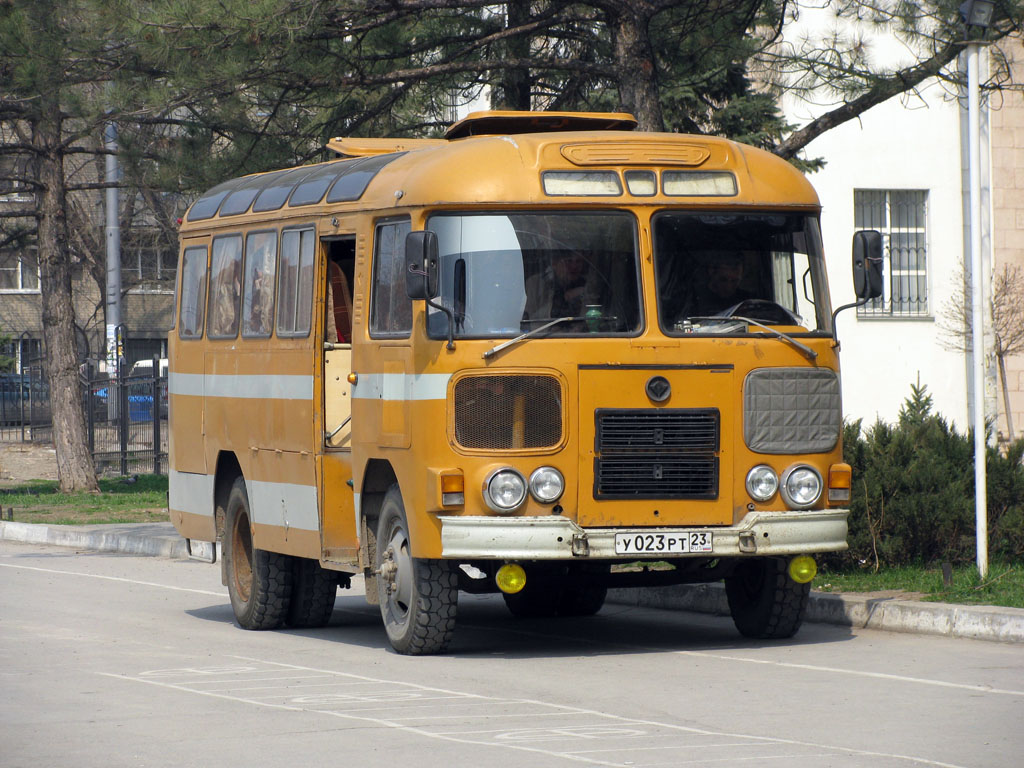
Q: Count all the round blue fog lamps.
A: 0